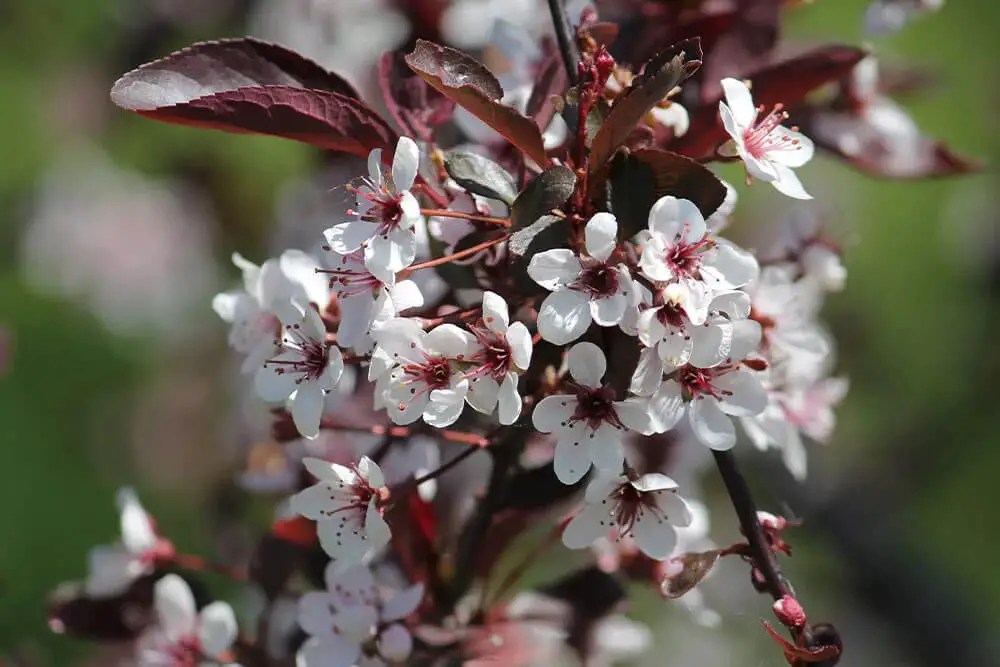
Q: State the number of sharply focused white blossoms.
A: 13